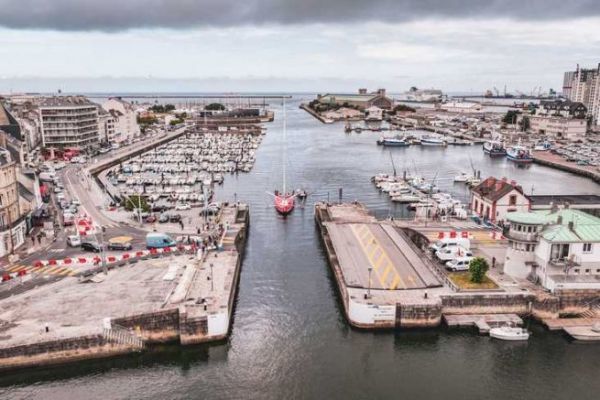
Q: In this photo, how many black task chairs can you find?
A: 0